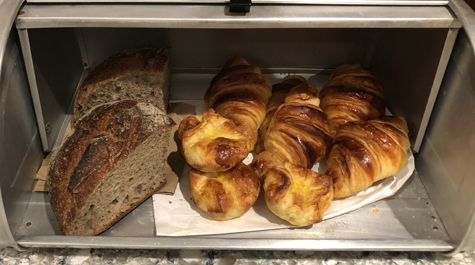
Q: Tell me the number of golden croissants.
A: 5